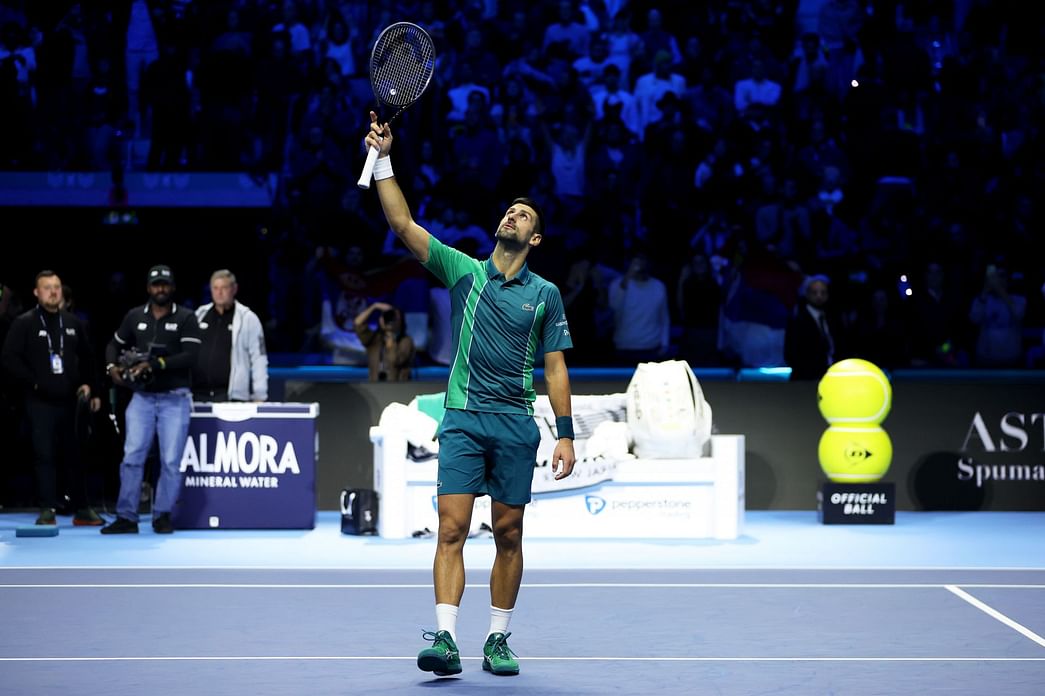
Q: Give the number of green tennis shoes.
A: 2